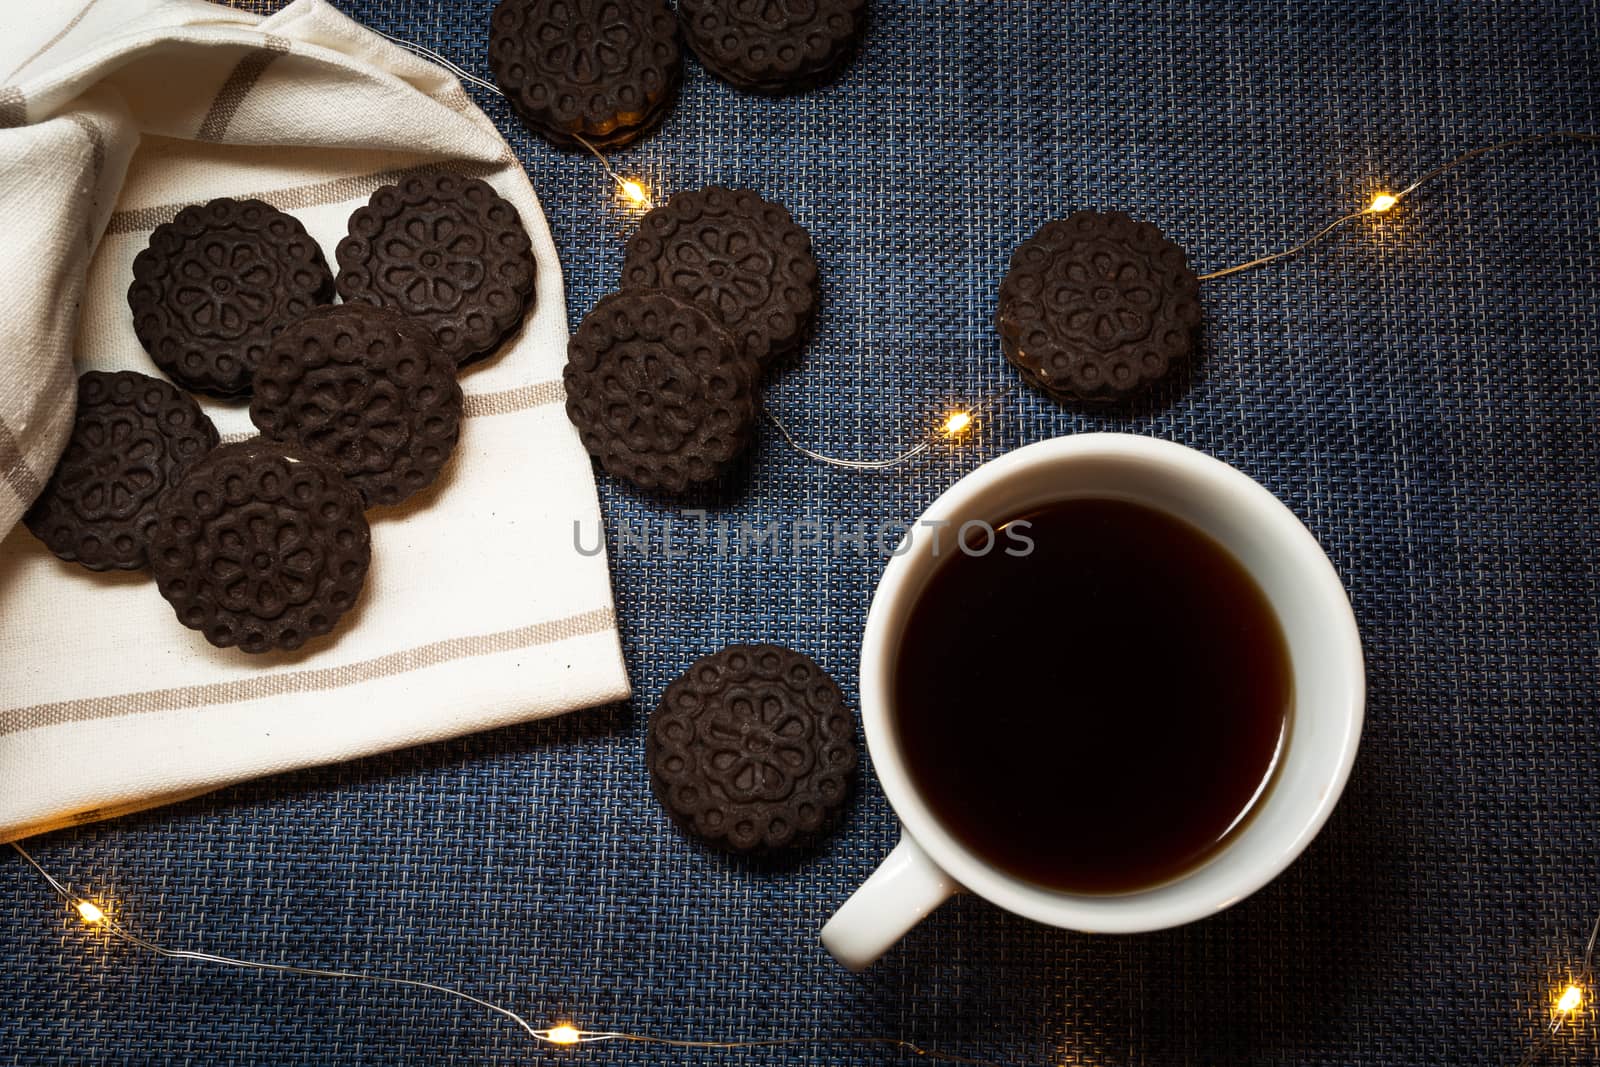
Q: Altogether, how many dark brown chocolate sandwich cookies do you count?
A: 11